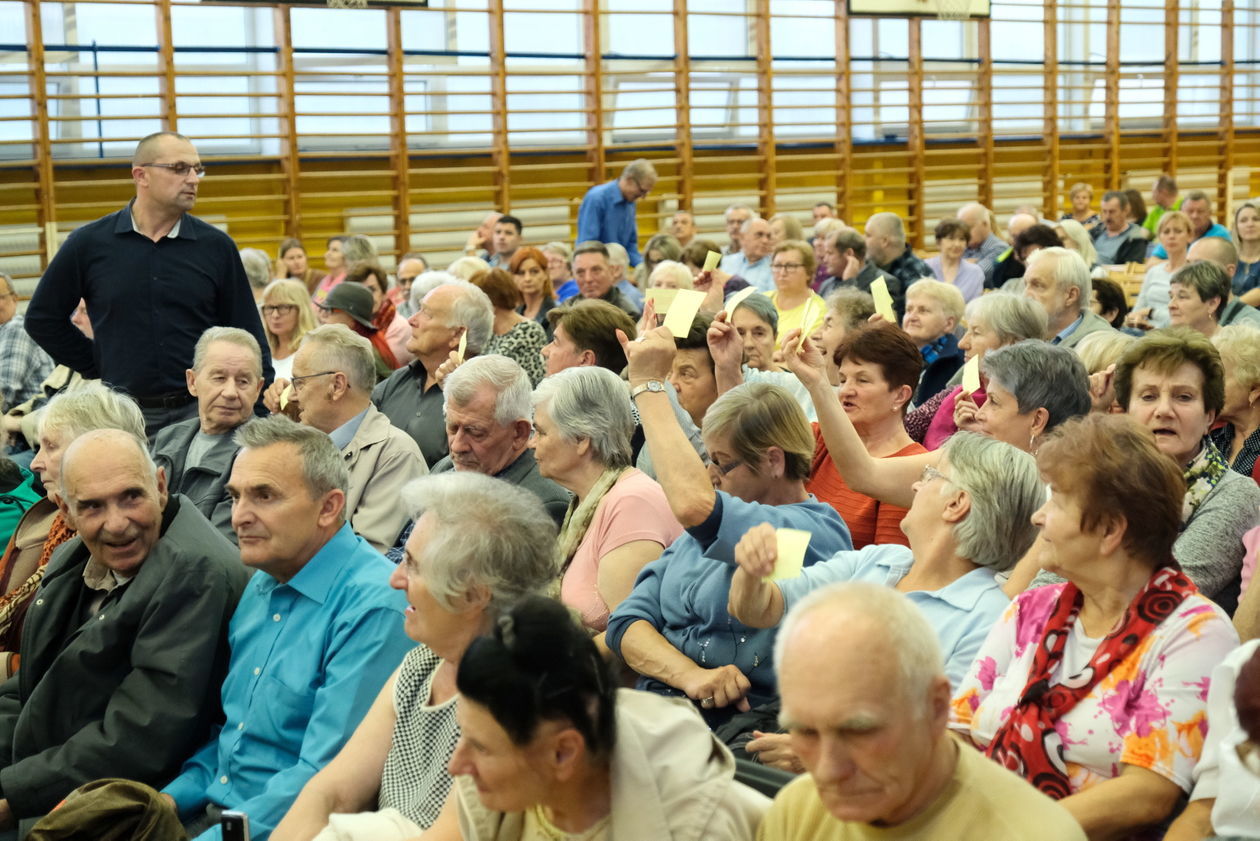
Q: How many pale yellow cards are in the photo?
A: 10